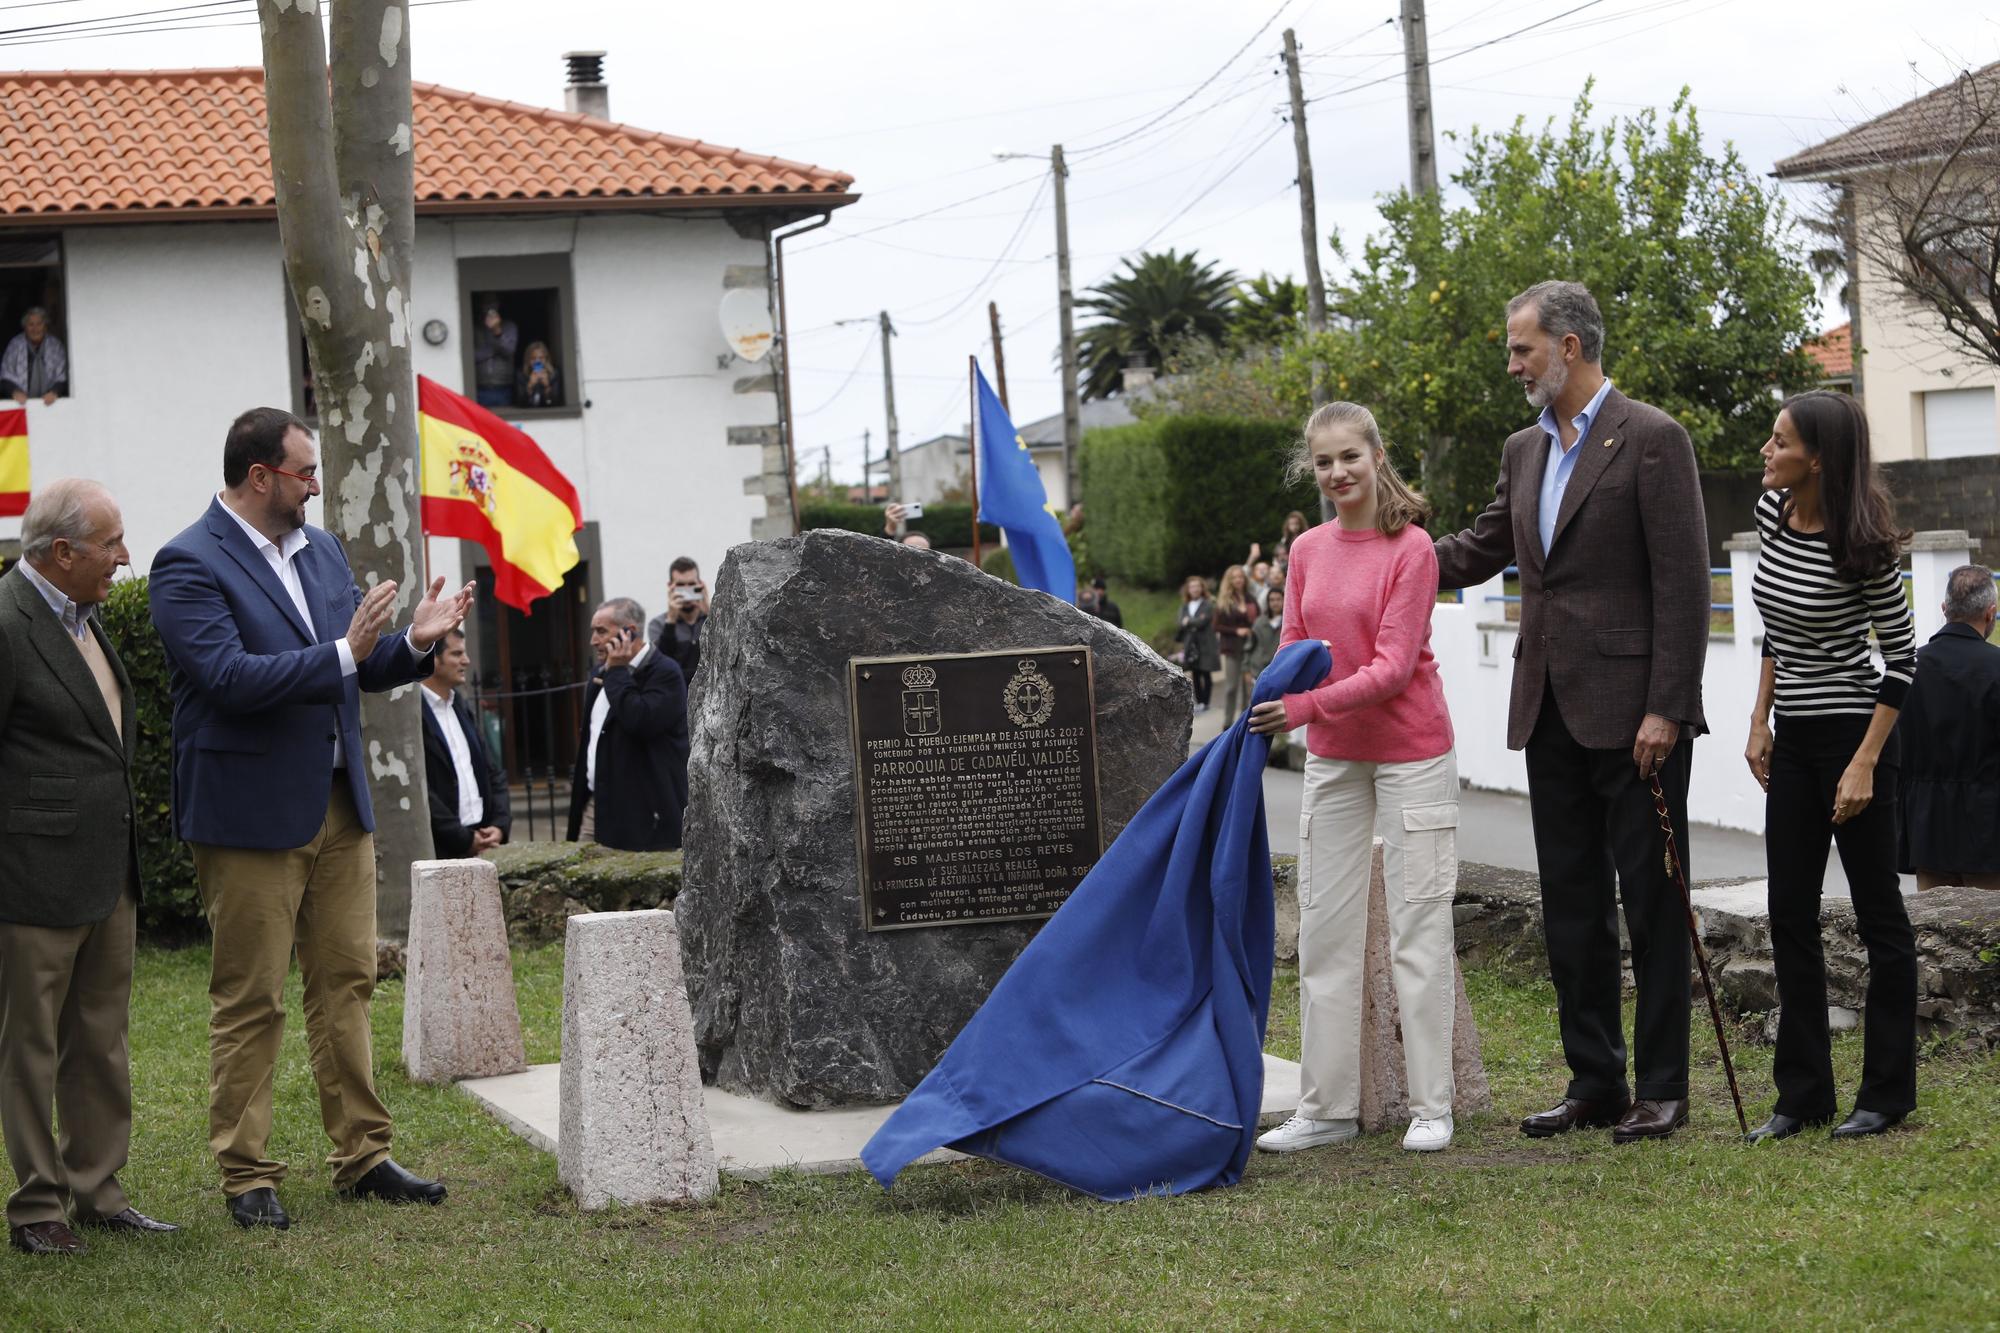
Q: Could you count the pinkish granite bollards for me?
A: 3